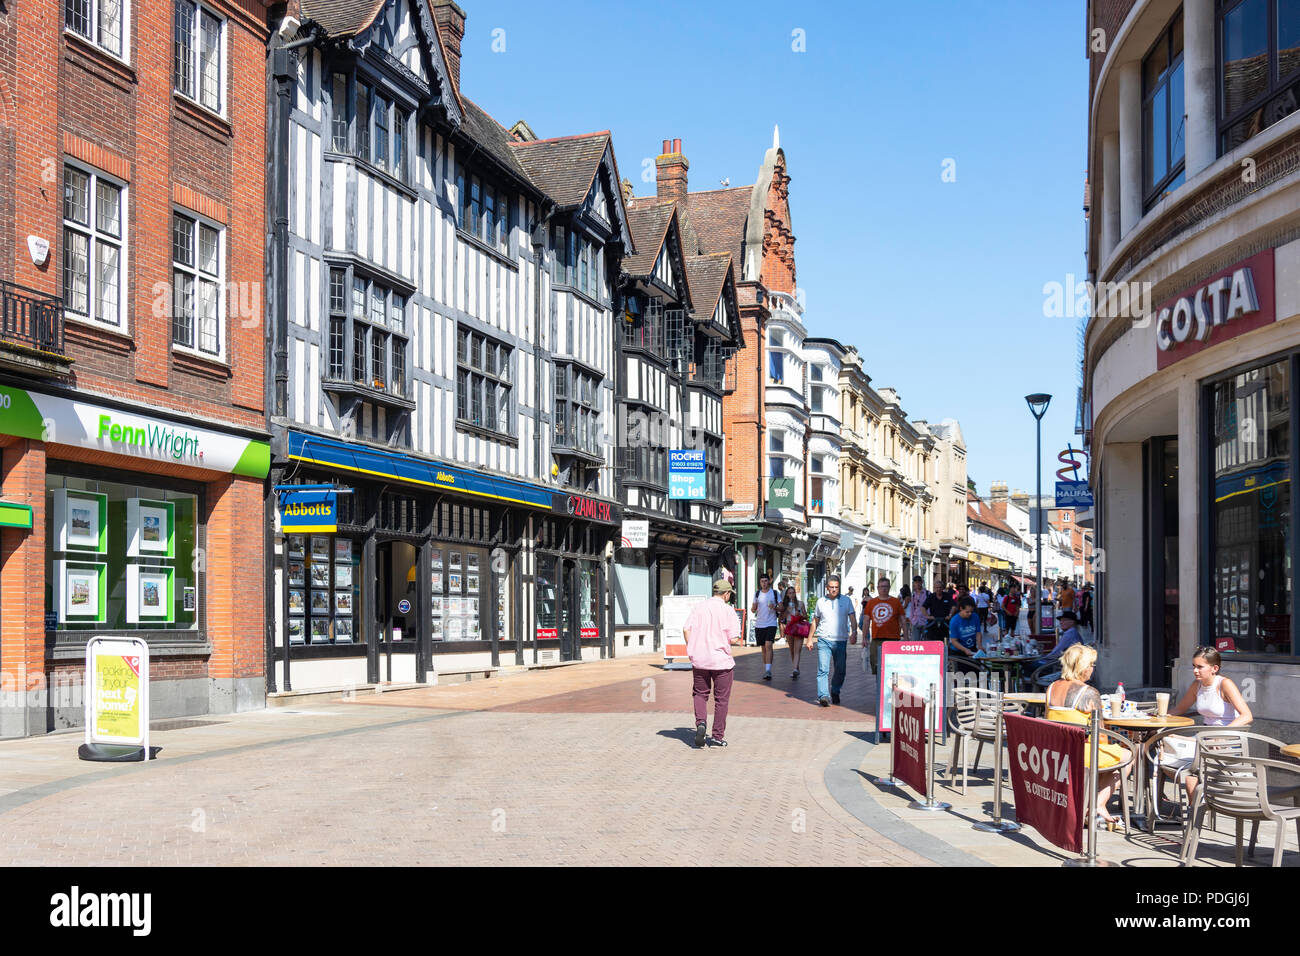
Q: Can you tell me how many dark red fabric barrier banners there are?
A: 2